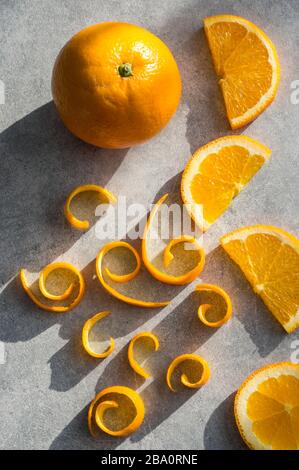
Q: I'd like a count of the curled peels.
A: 9